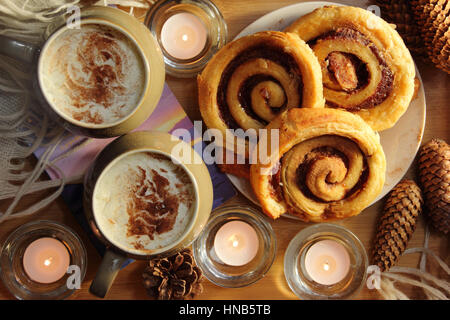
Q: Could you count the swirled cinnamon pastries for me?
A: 3